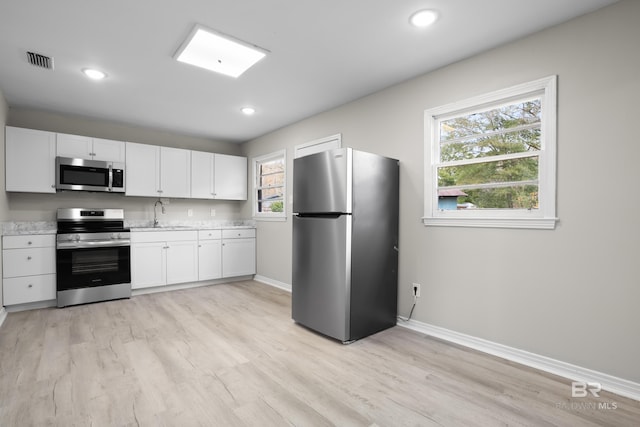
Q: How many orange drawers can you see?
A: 0